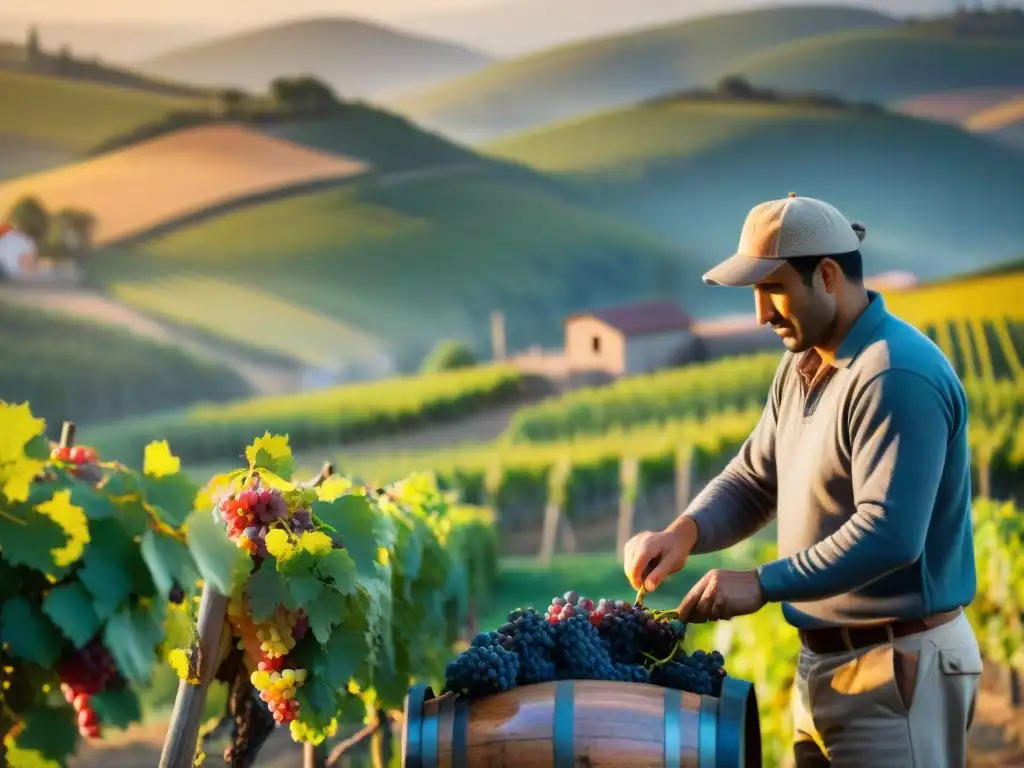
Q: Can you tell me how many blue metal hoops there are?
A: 7